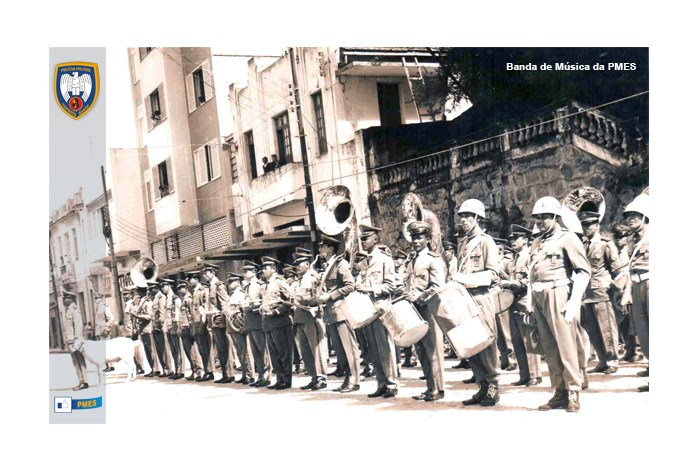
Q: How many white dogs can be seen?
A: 1